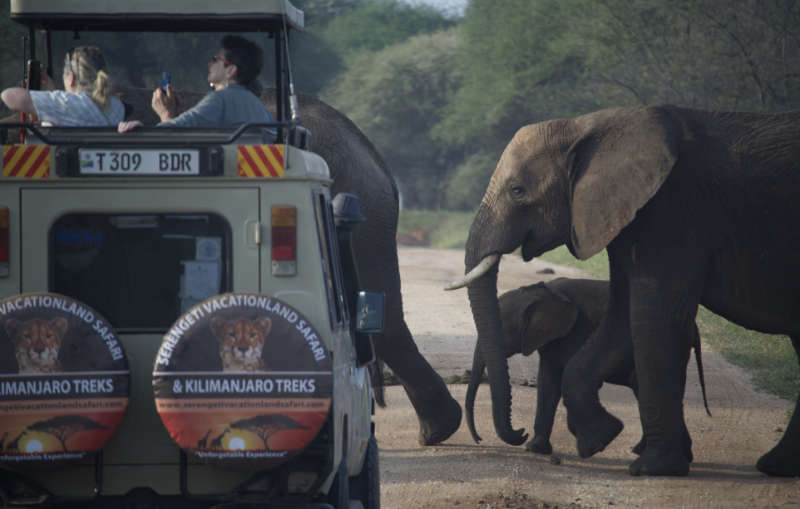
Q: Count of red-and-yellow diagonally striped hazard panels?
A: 2